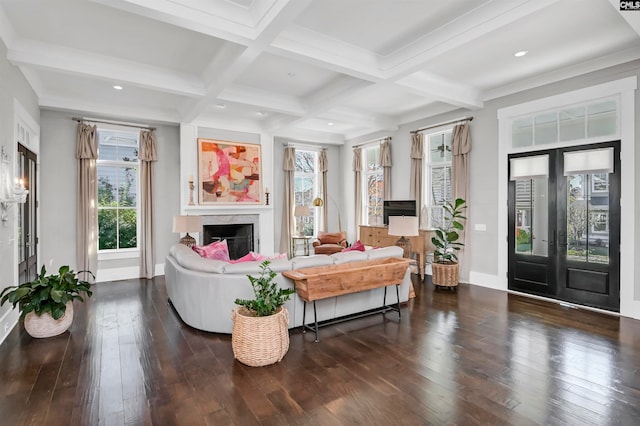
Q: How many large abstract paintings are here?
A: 1